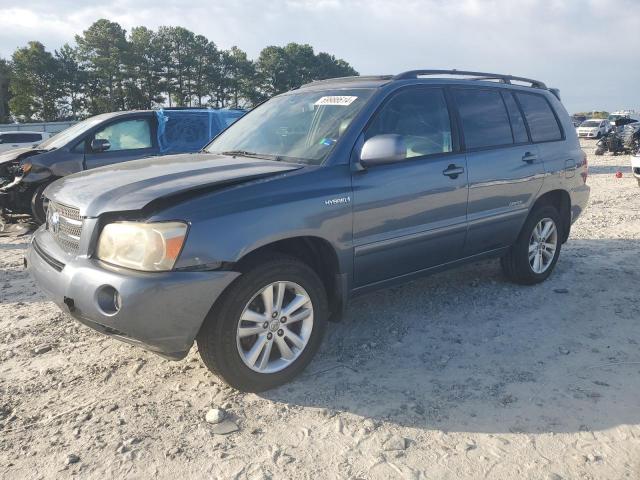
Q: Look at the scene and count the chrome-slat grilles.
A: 1